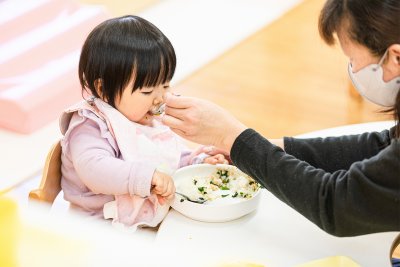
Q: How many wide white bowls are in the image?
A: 1